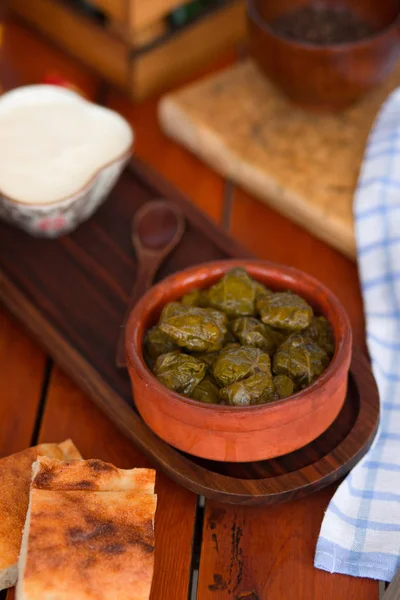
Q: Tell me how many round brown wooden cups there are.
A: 1